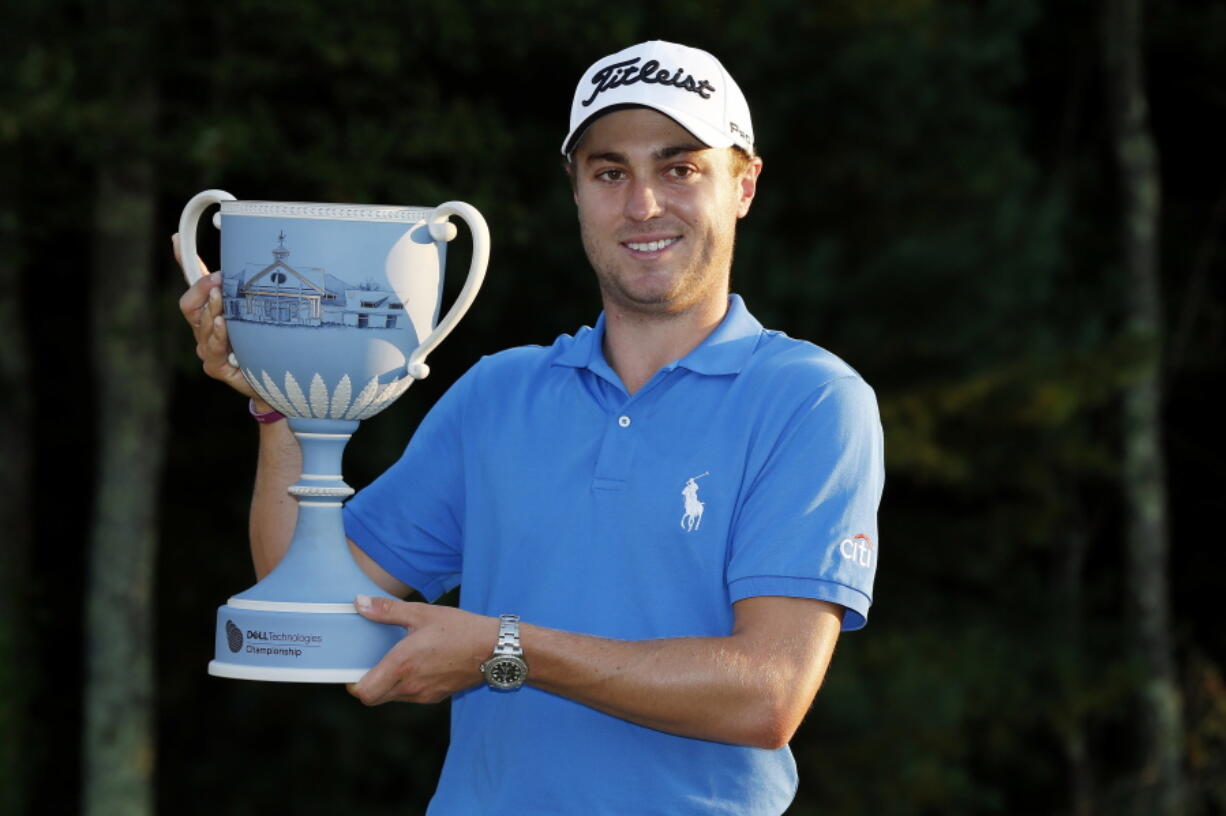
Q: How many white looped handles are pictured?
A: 2